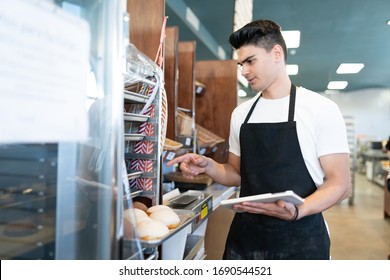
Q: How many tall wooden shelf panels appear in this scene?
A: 4